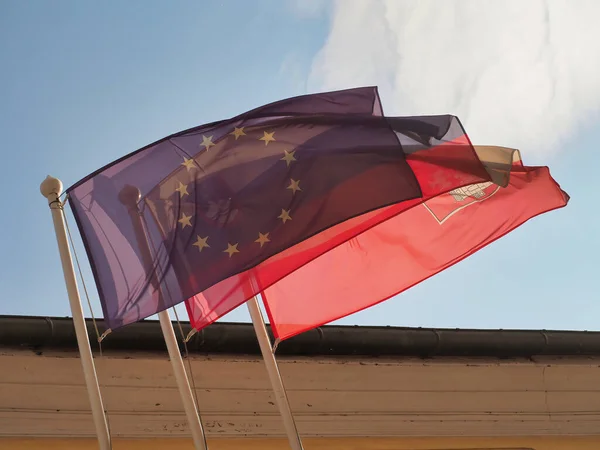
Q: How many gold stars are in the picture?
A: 12